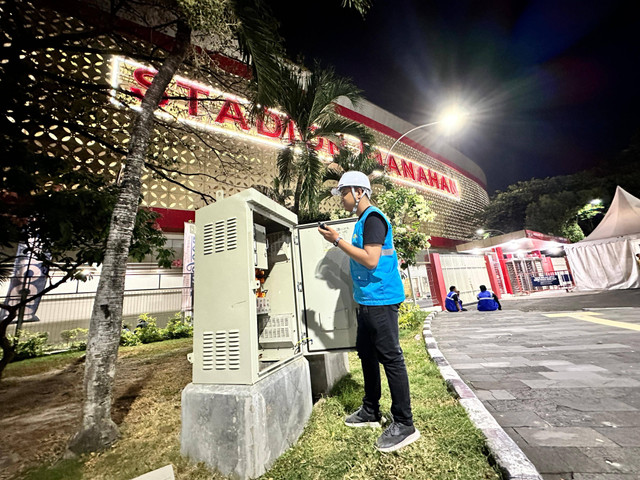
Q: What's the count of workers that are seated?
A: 2